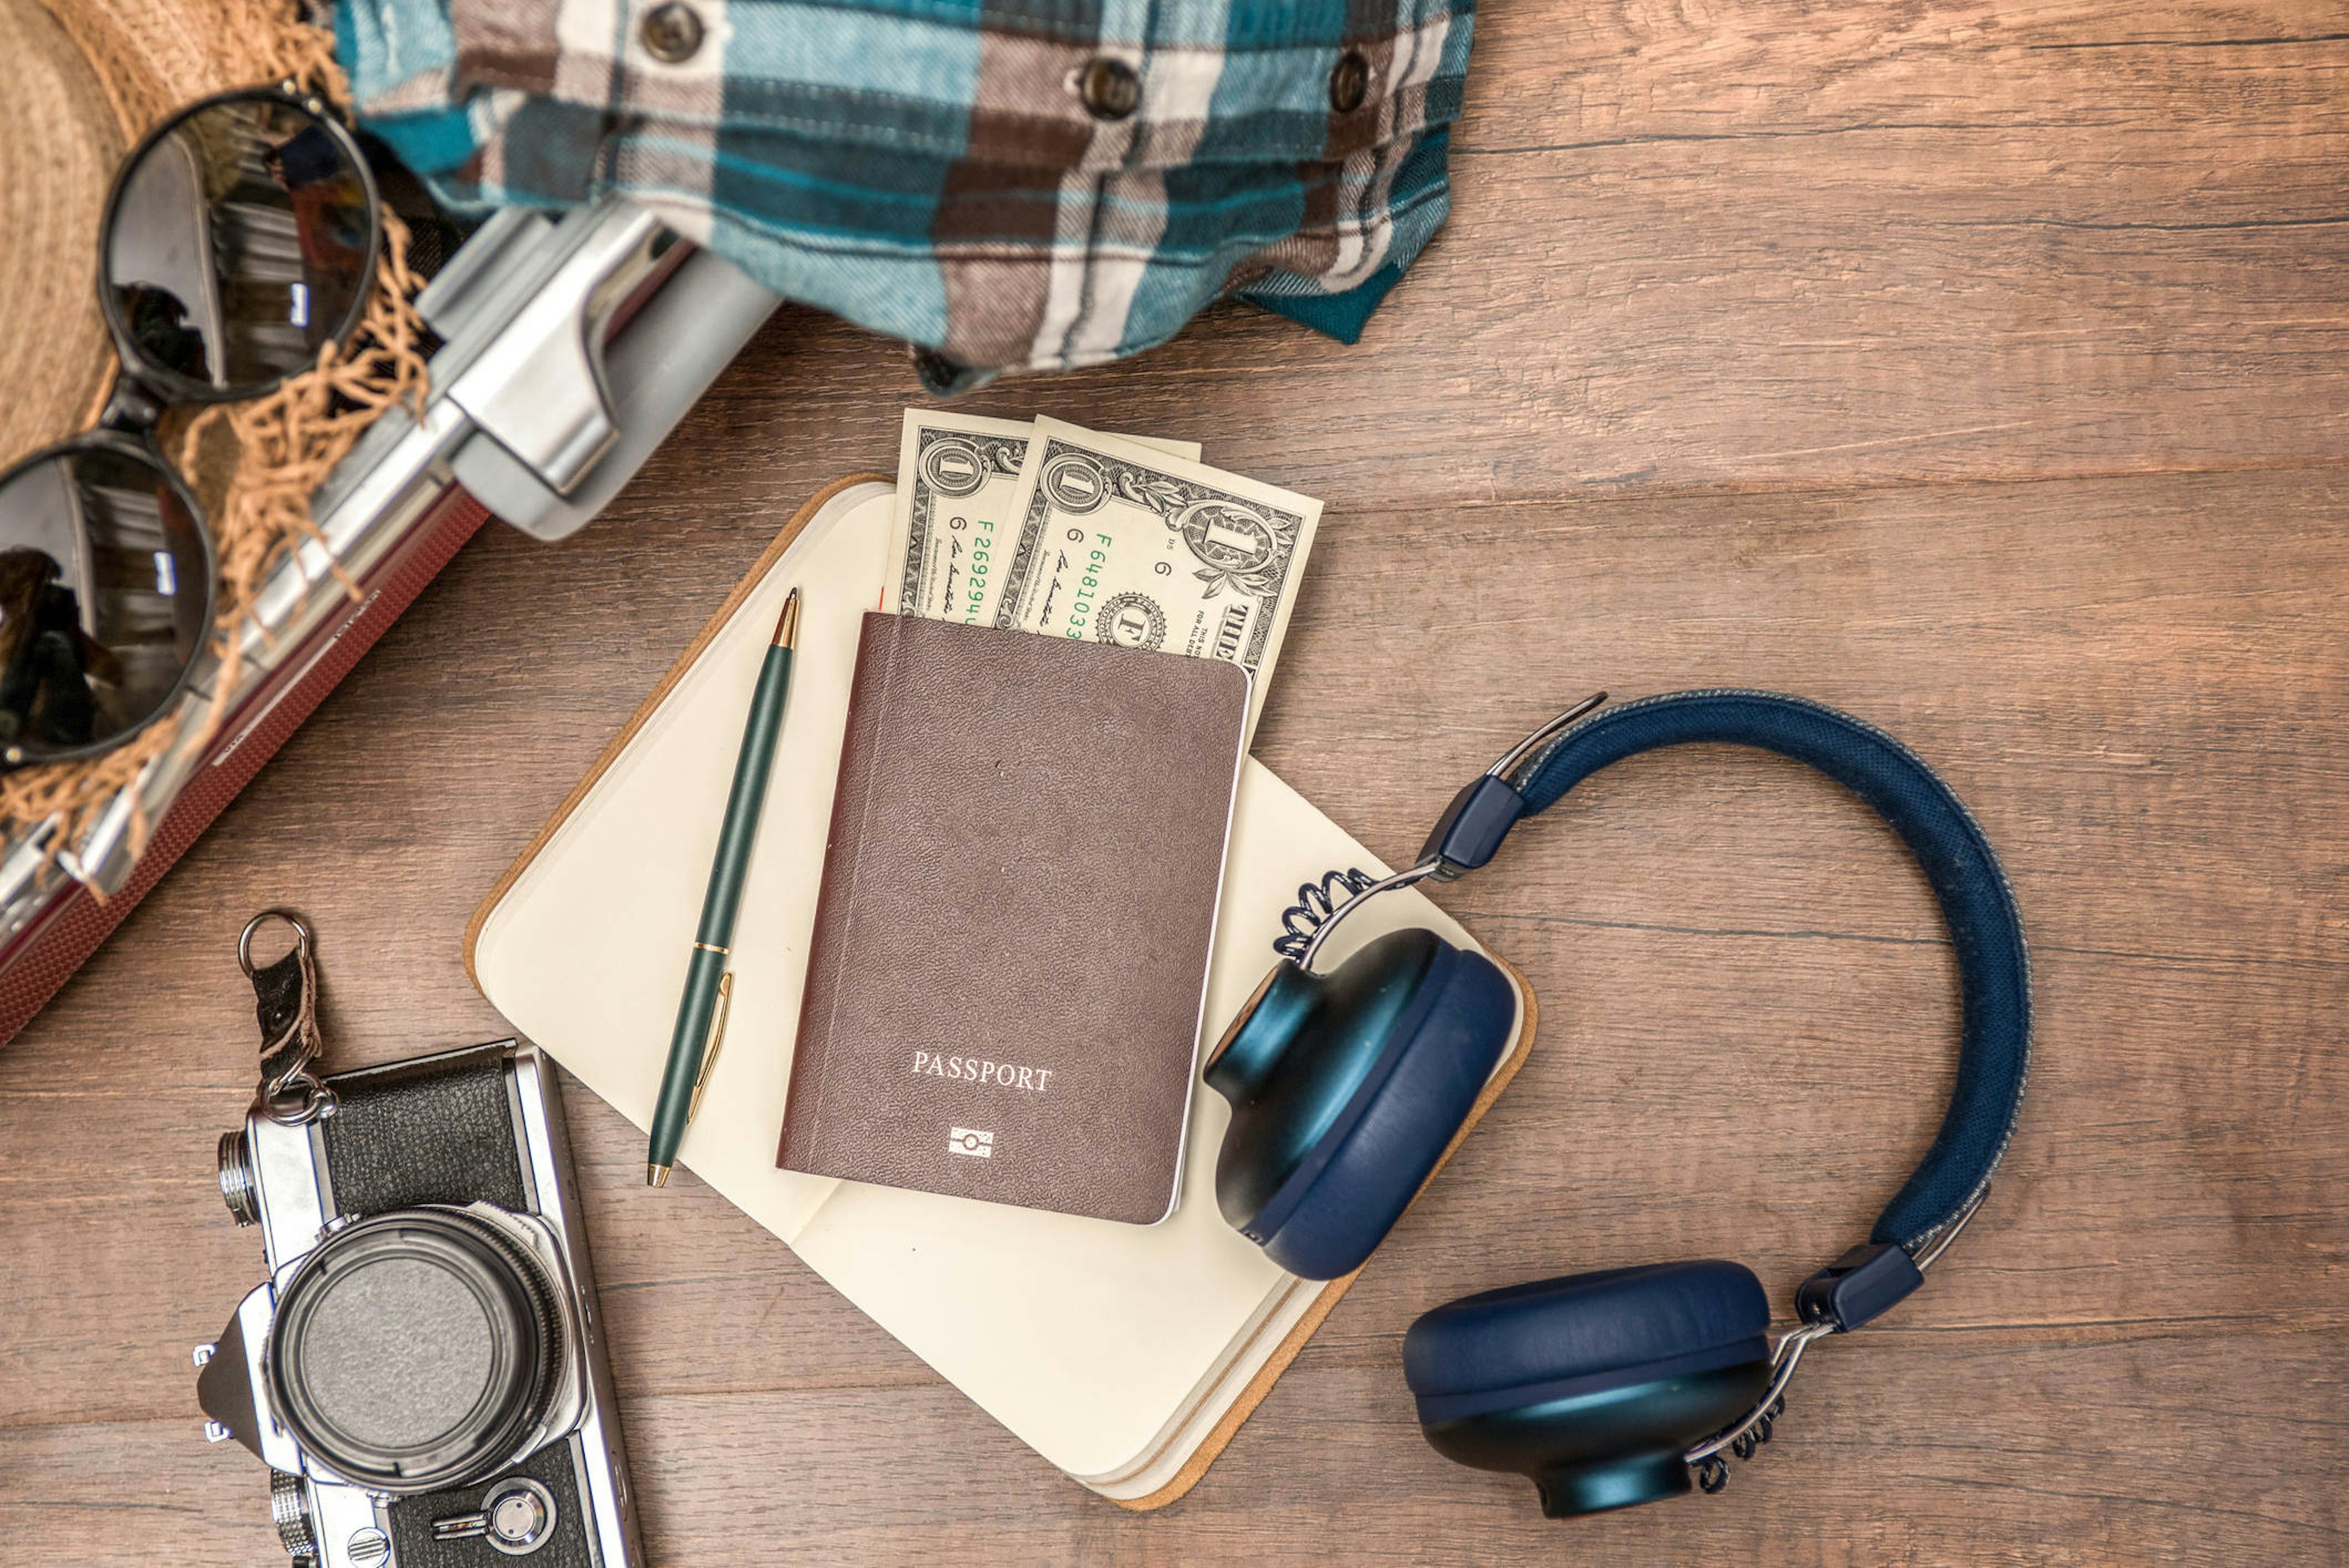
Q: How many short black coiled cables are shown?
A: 2